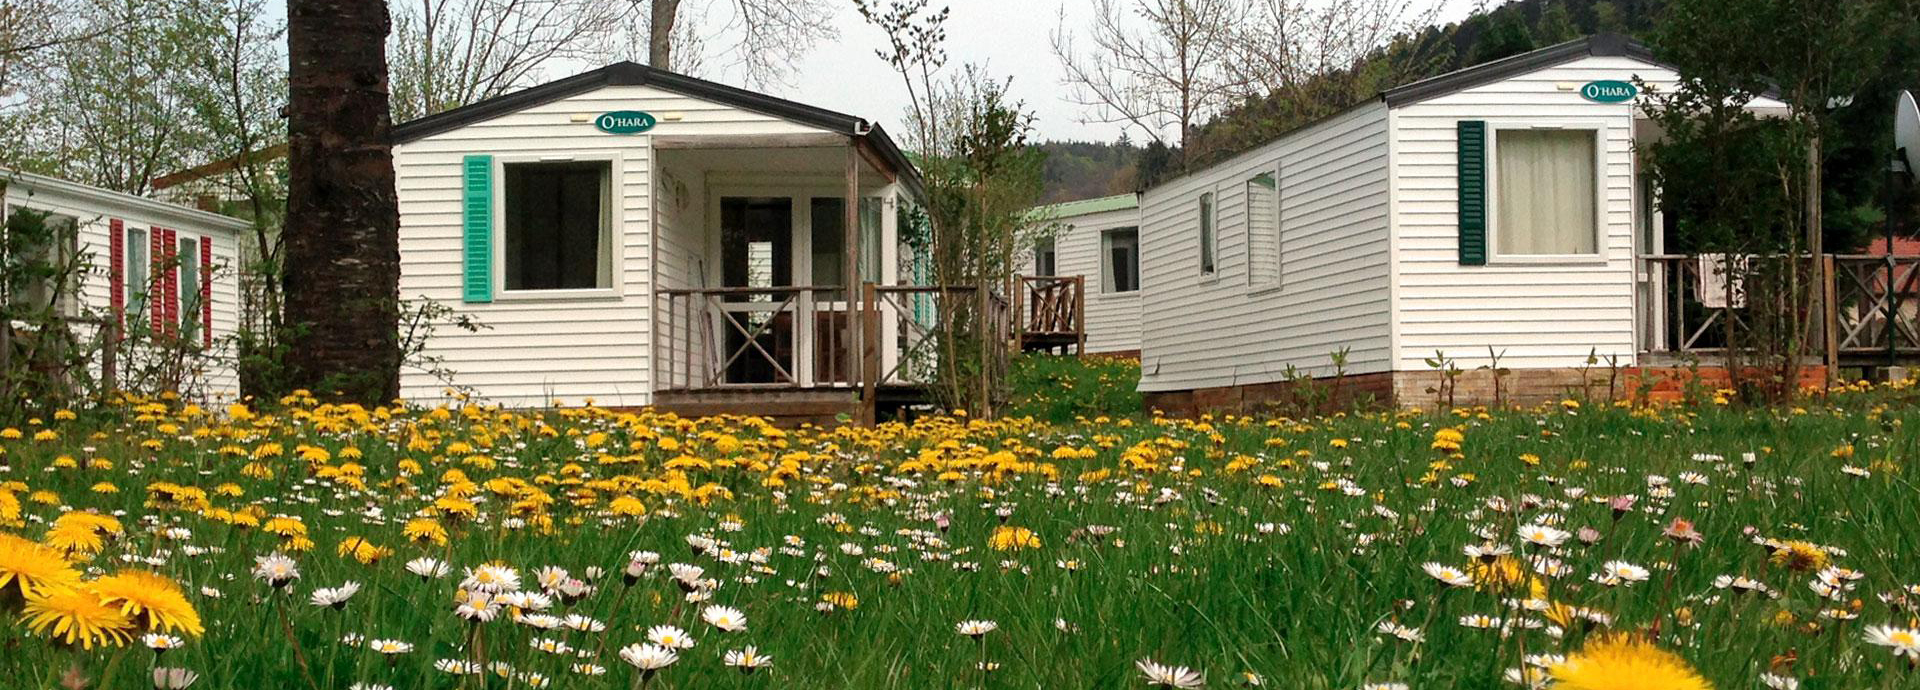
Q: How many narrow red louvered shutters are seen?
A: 4